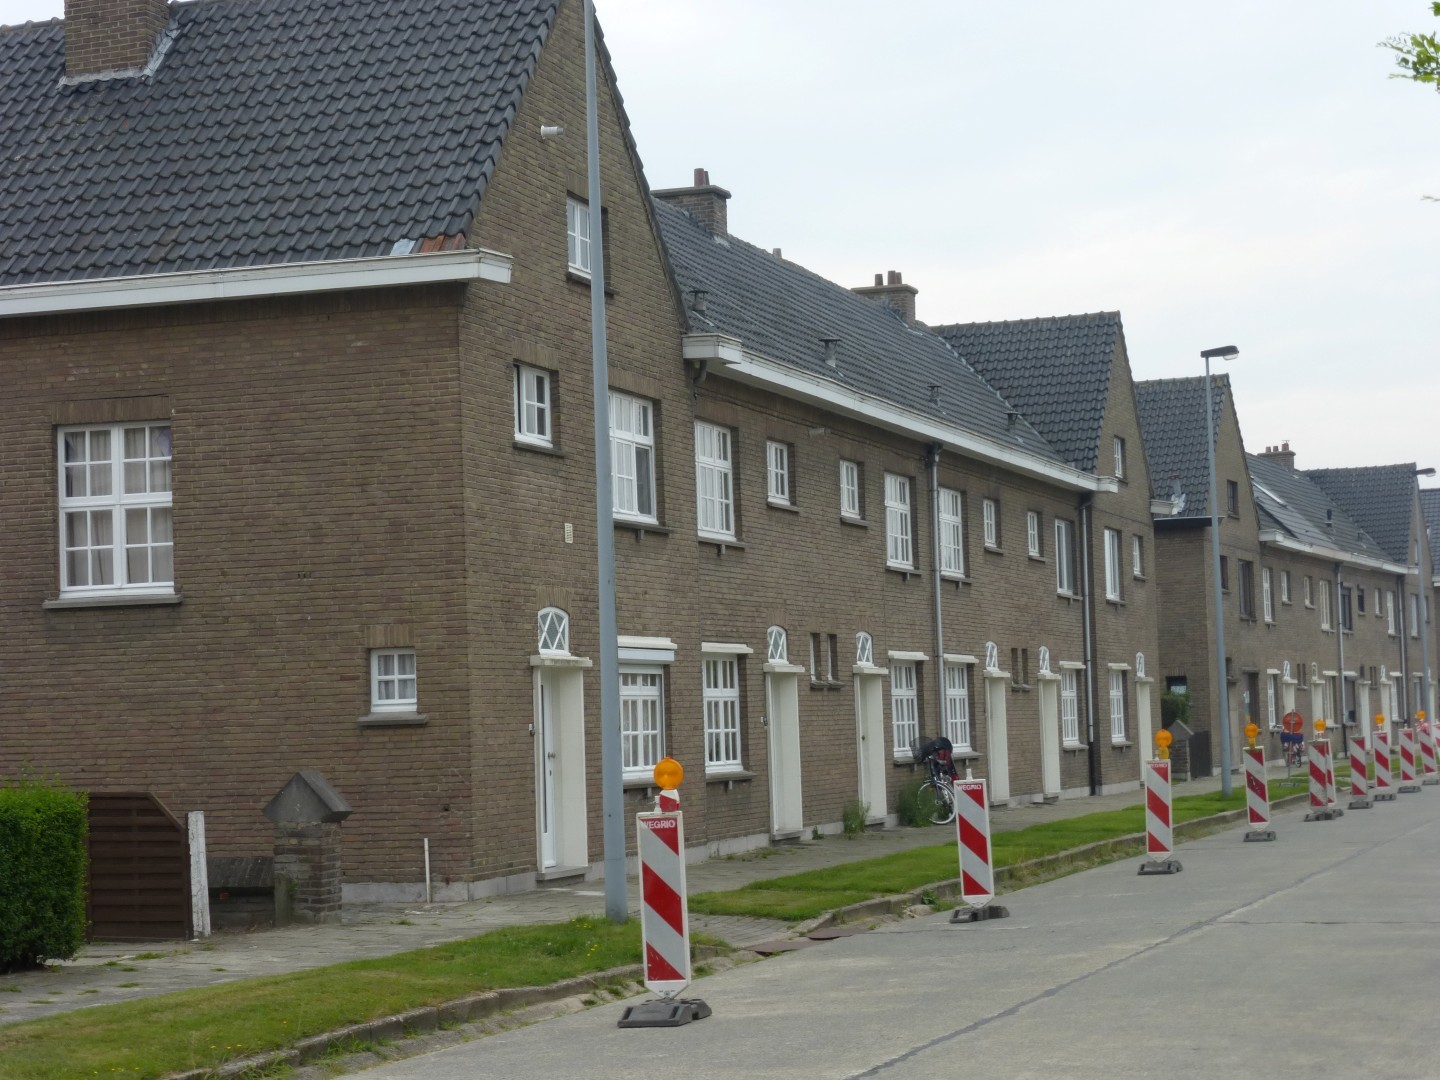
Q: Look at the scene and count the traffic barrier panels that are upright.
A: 11